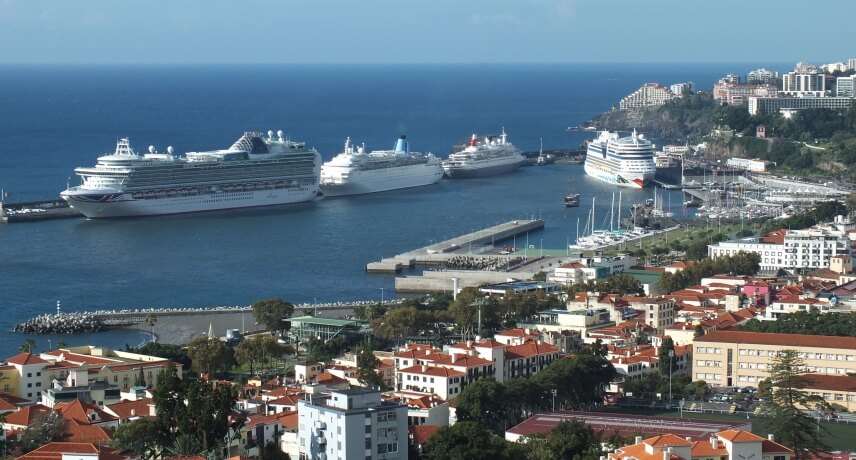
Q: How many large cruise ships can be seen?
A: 4